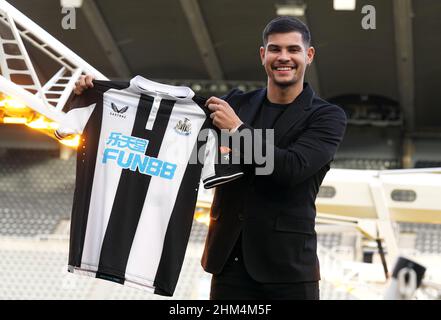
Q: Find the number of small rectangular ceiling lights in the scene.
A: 3